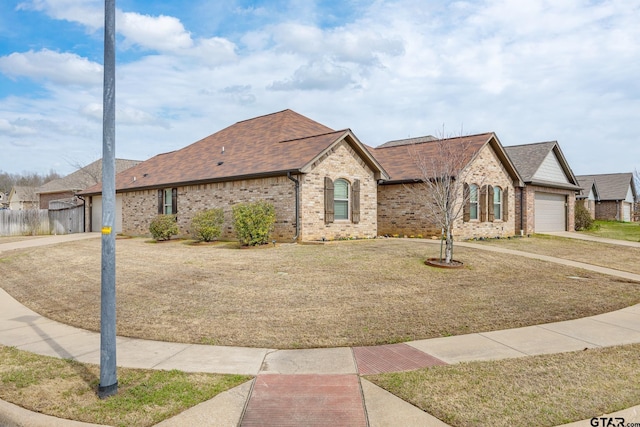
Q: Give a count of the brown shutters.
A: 8